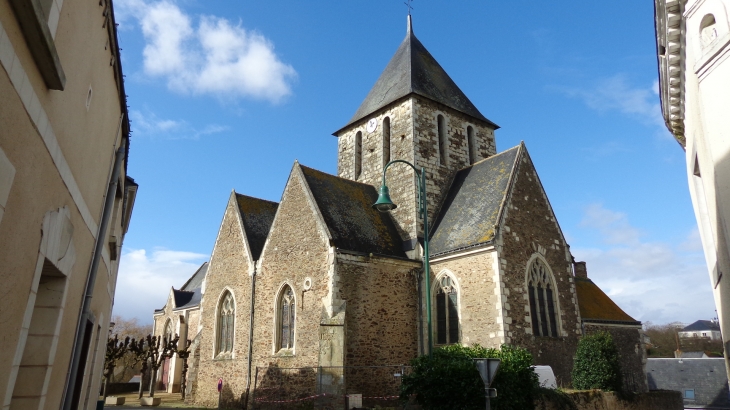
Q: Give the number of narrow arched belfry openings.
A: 4